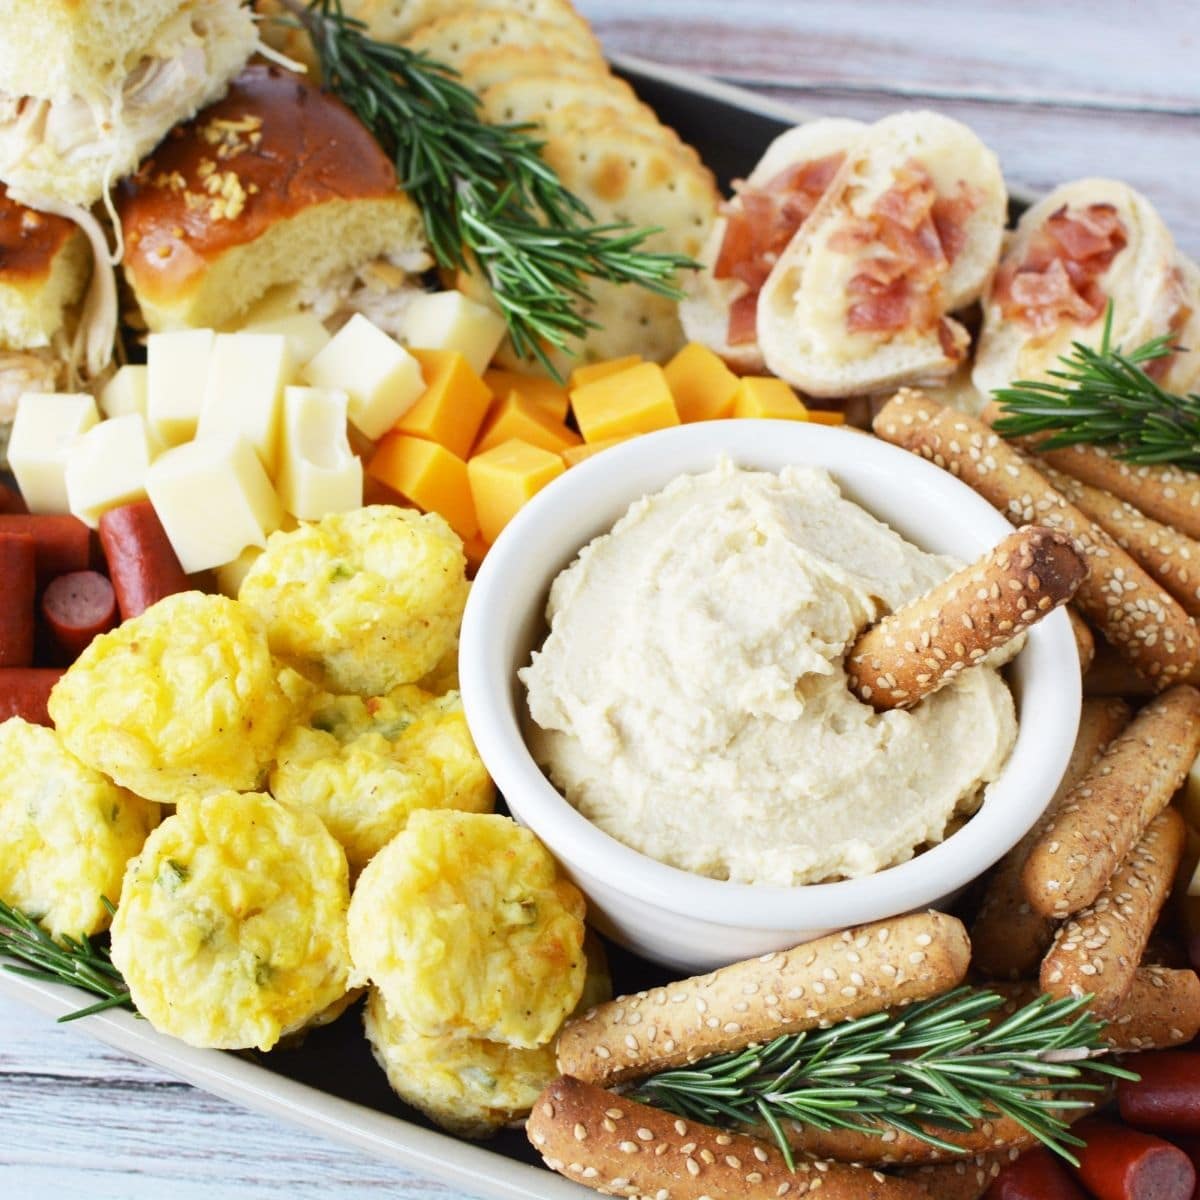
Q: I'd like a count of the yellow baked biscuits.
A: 7